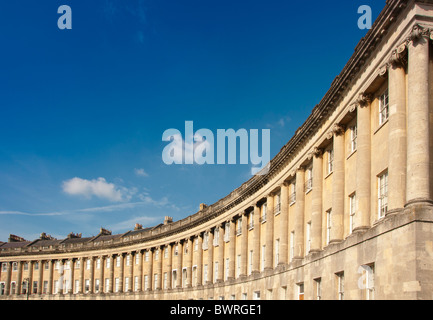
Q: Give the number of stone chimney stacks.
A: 7